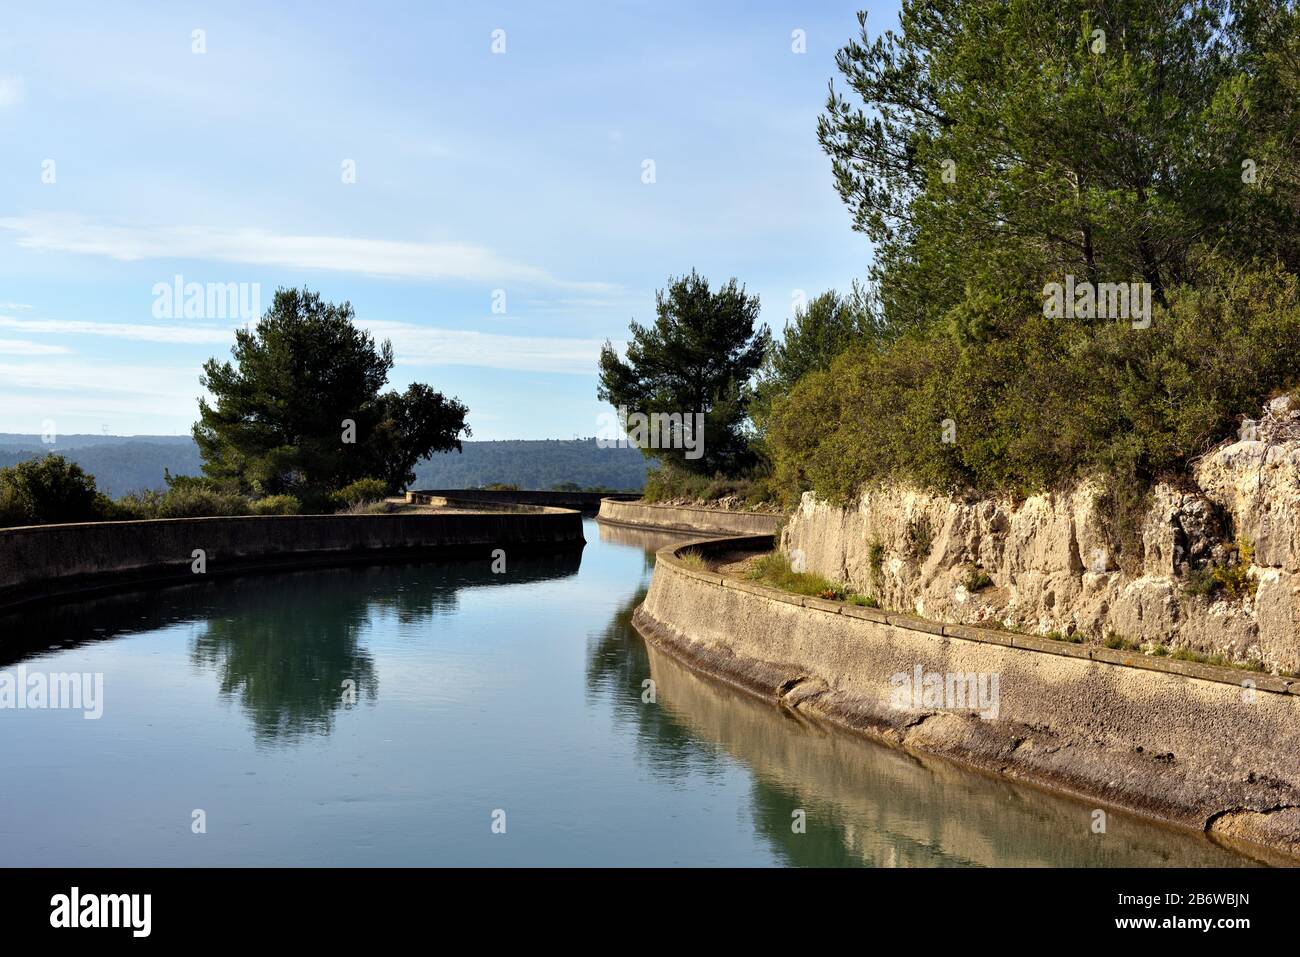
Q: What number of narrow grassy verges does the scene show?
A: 1